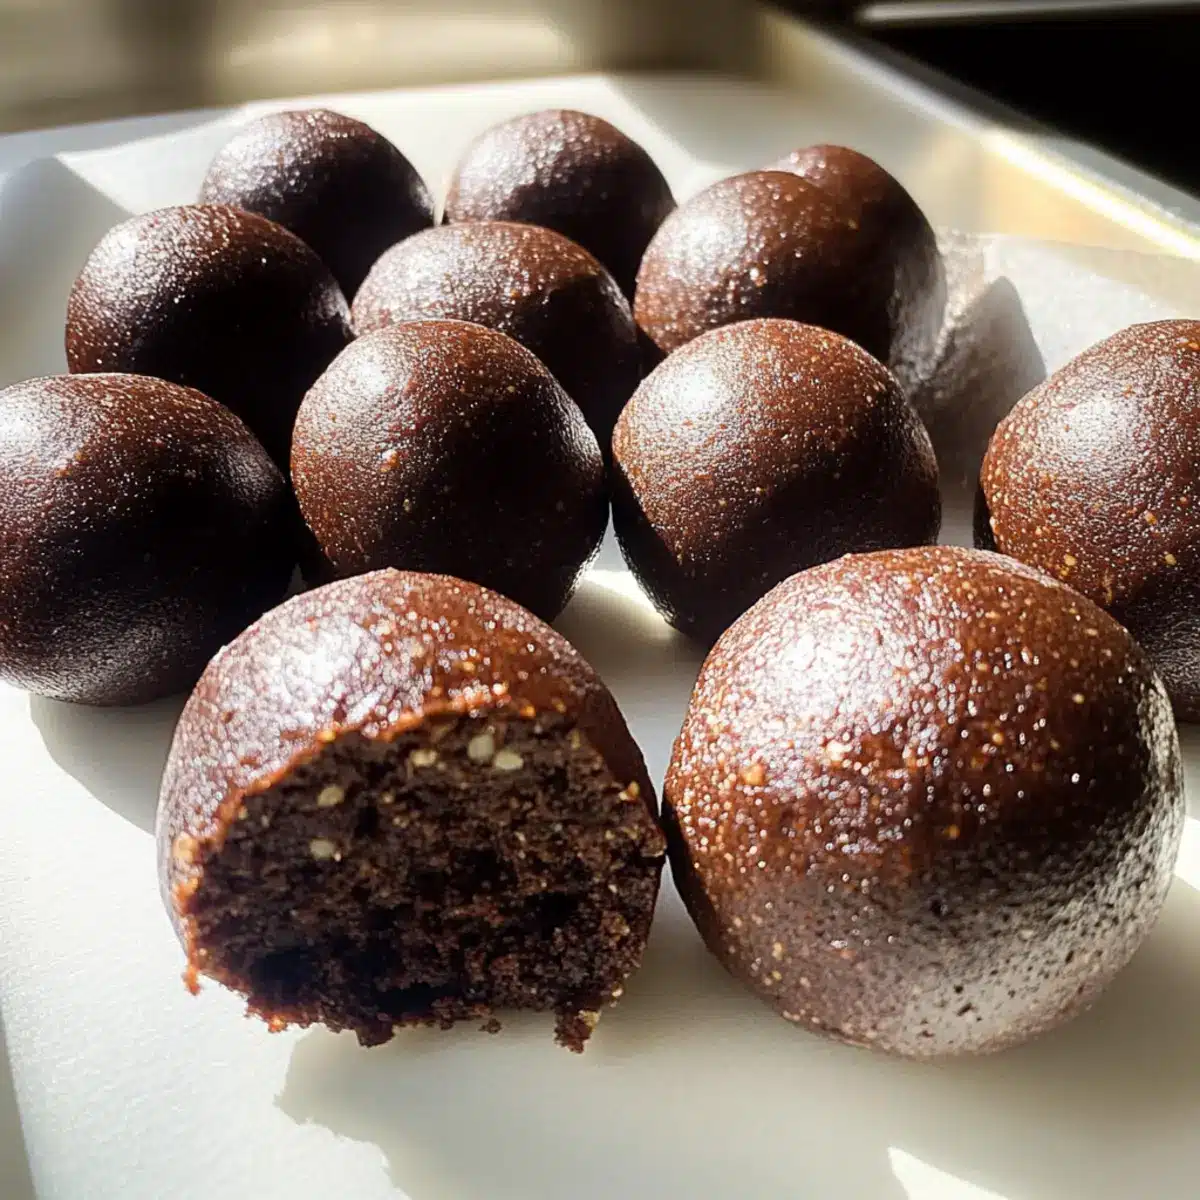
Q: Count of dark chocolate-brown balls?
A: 12